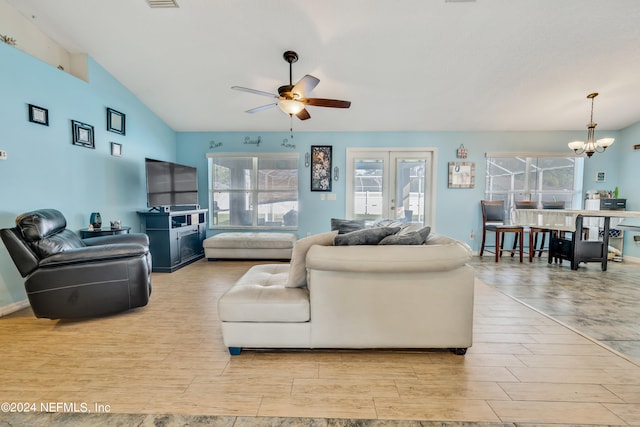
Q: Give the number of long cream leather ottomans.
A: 1